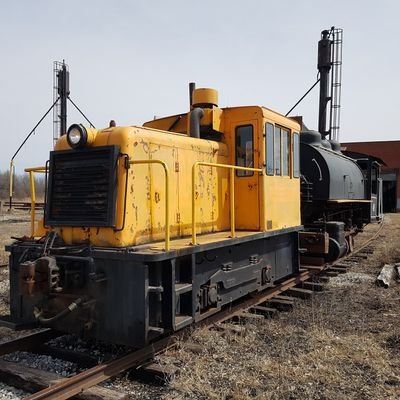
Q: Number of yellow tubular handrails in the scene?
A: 3